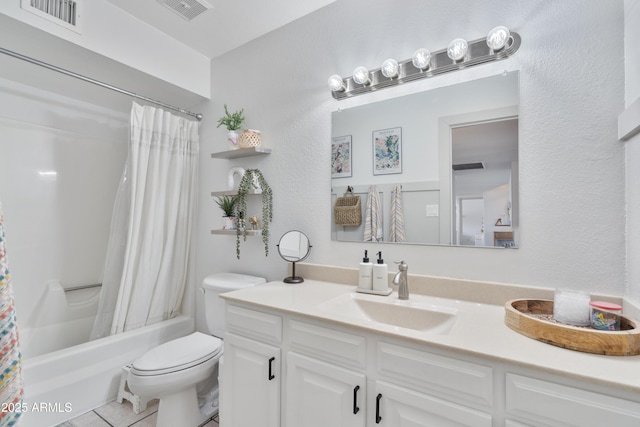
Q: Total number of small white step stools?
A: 1